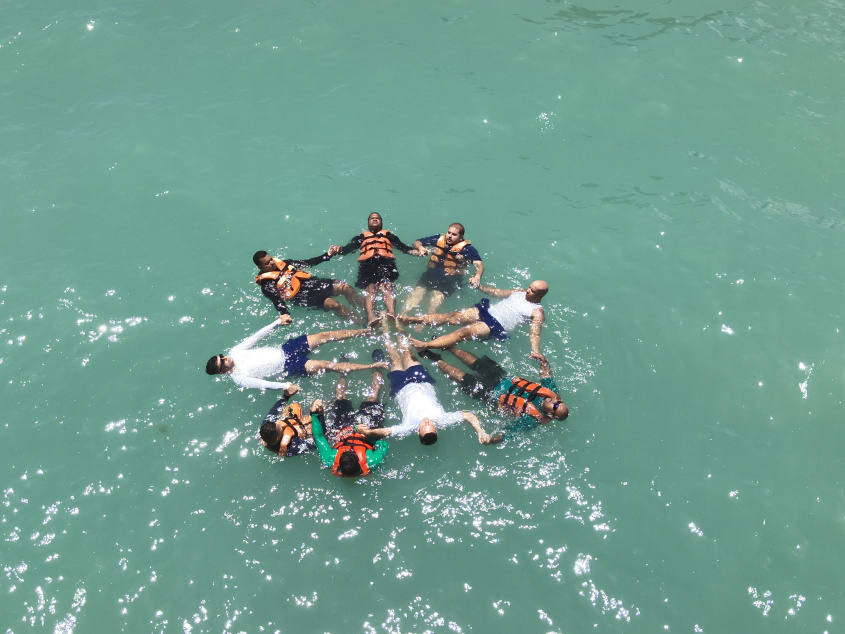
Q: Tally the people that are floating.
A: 9